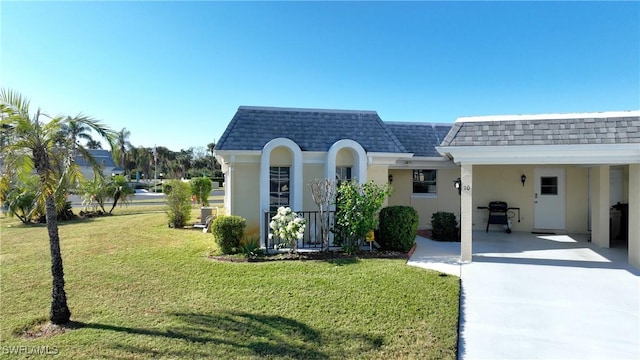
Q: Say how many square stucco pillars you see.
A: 3